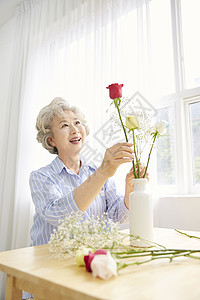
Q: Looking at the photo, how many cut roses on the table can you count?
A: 3